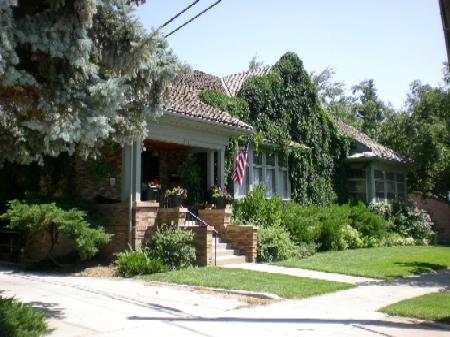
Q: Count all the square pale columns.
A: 4